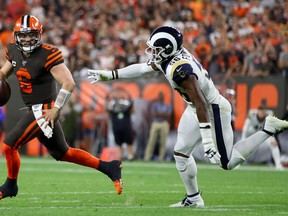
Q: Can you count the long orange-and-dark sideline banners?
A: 1